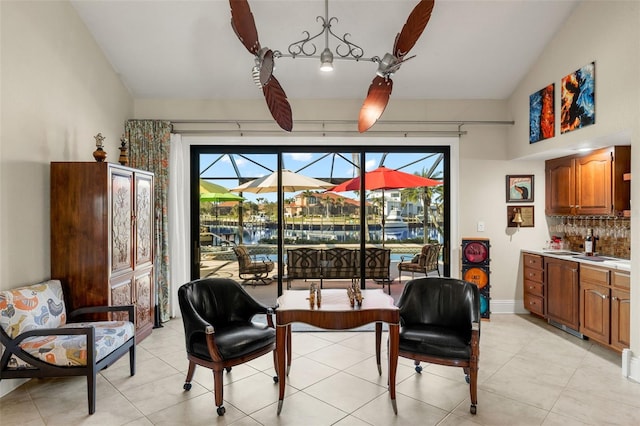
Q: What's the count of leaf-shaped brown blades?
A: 4